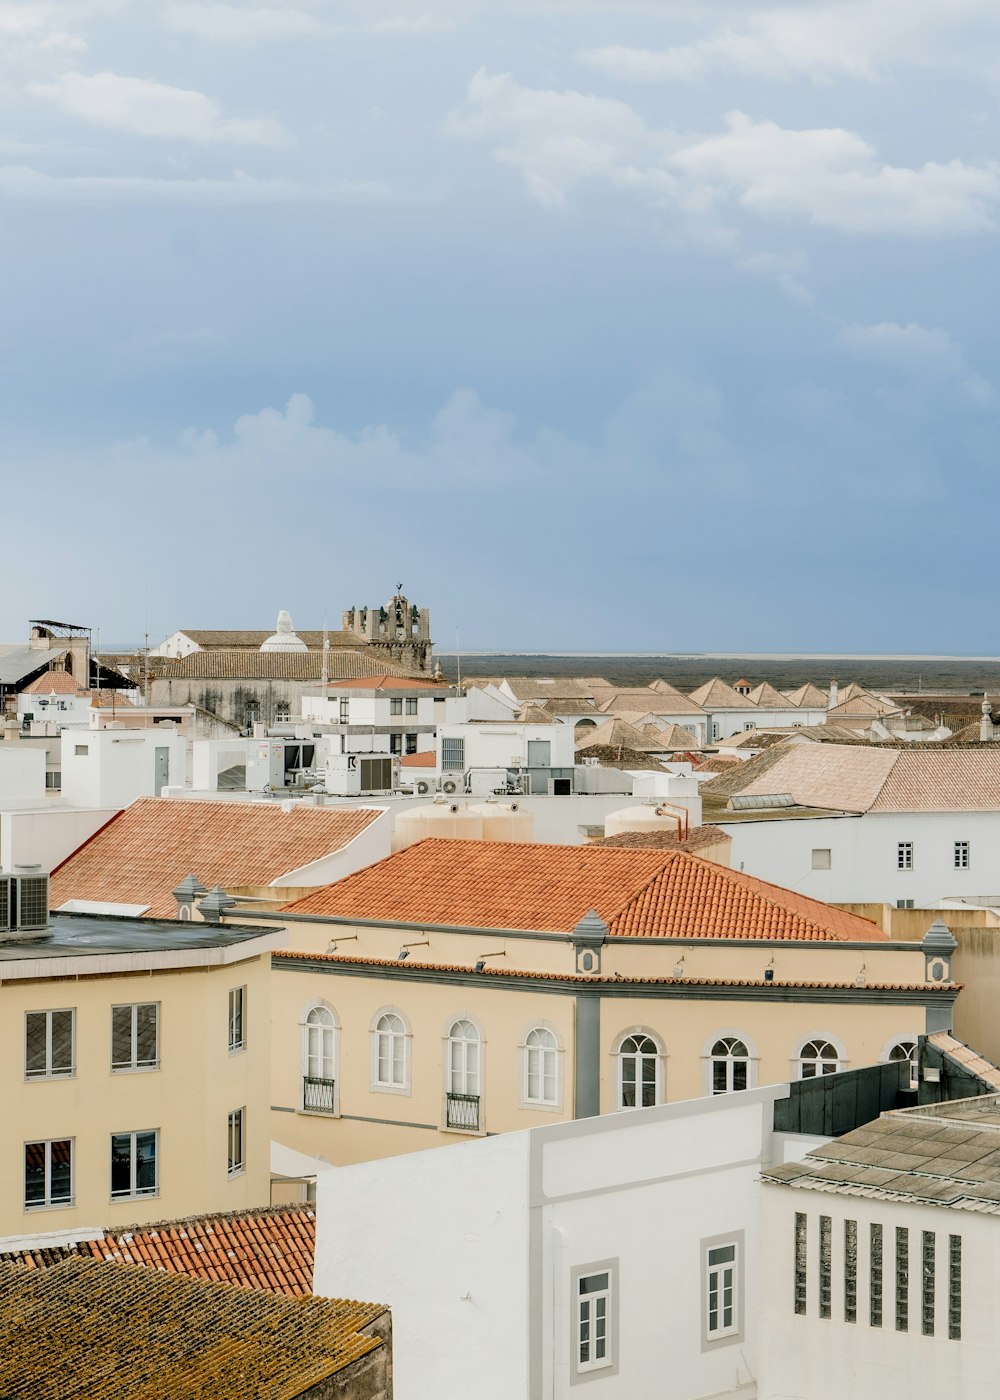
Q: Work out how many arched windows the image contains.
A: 8